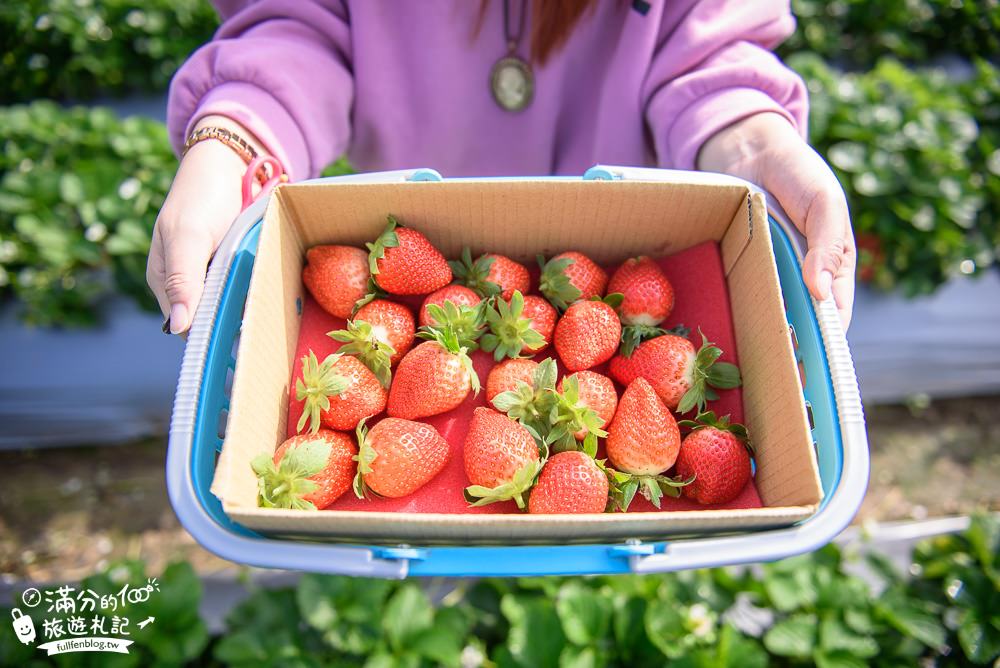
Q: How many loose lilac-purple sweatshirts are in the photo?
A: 1